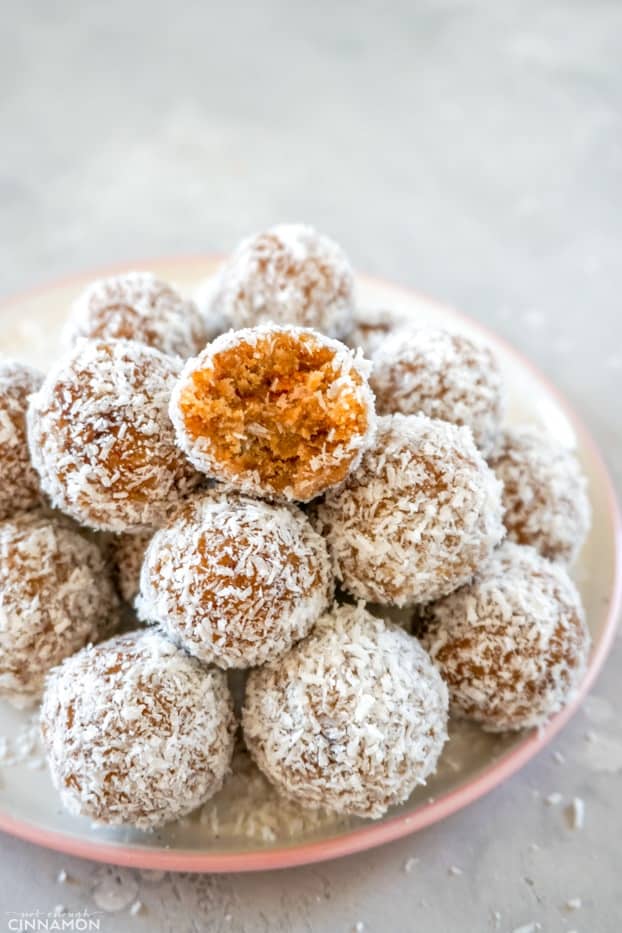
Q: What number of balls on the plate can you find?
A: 15